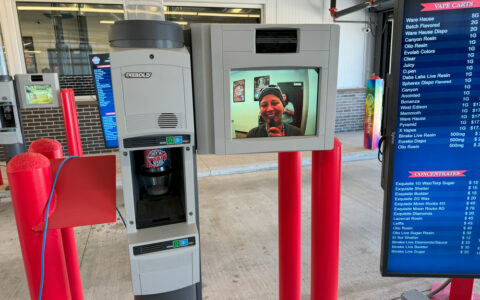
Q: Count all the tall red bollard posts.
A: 5